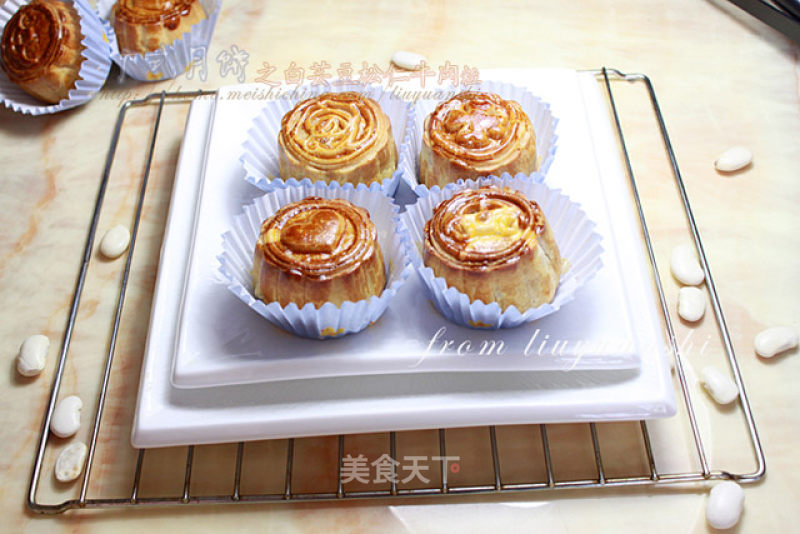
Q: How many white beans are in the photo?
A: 11